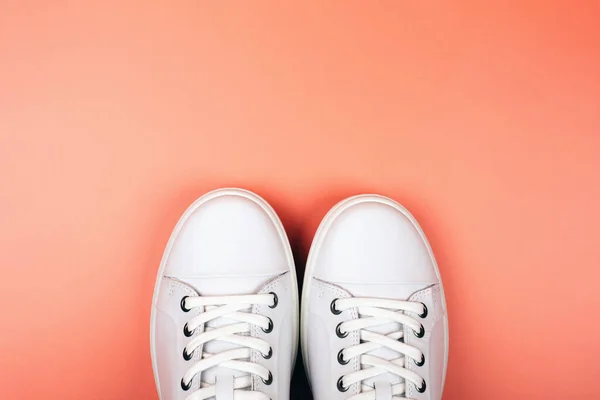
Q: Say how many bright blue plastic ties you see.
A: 0